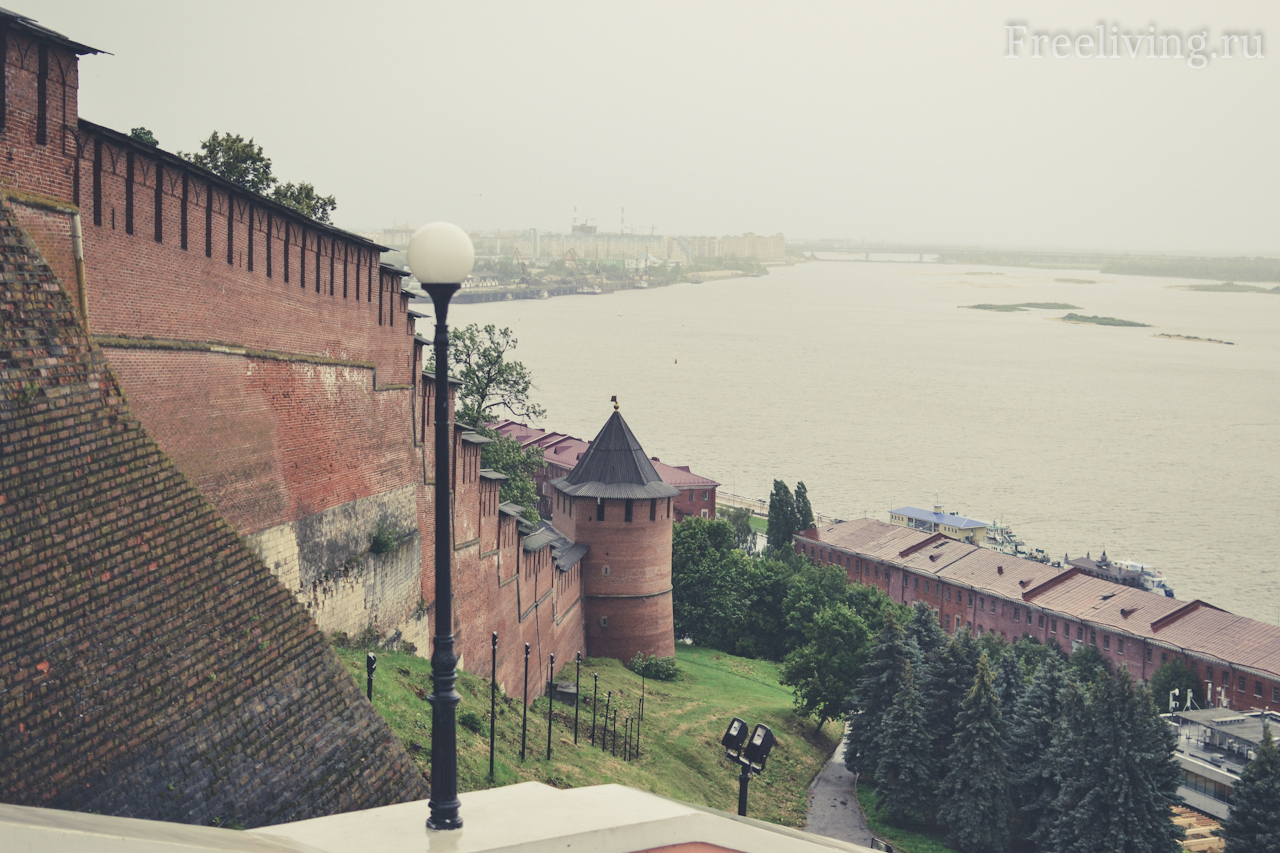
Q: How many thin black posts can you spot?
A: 12